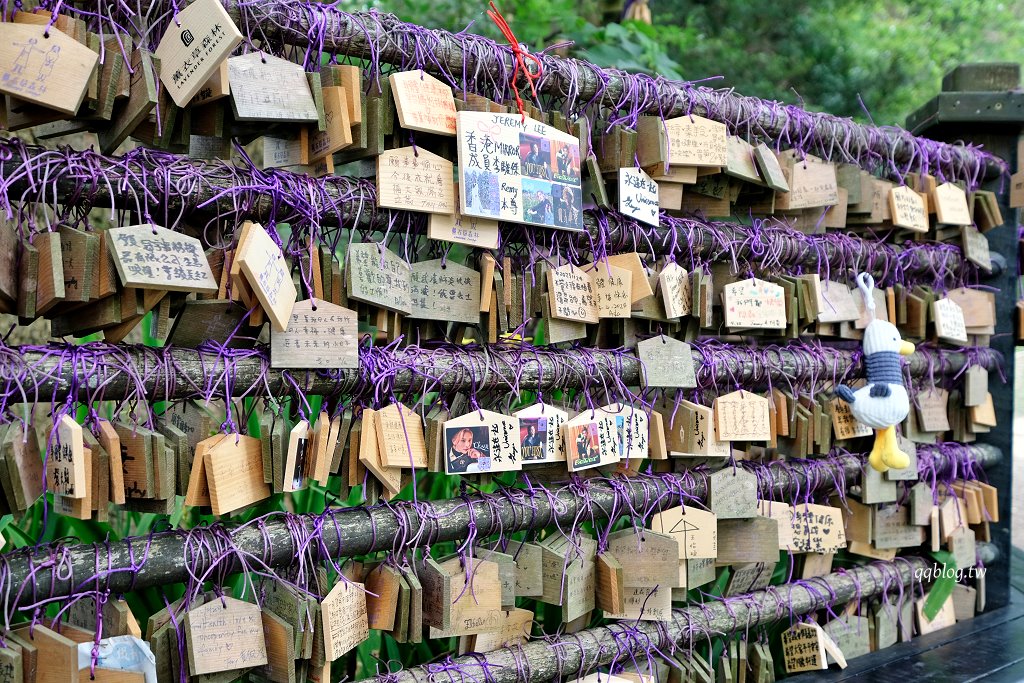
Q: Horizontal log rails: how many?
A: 5